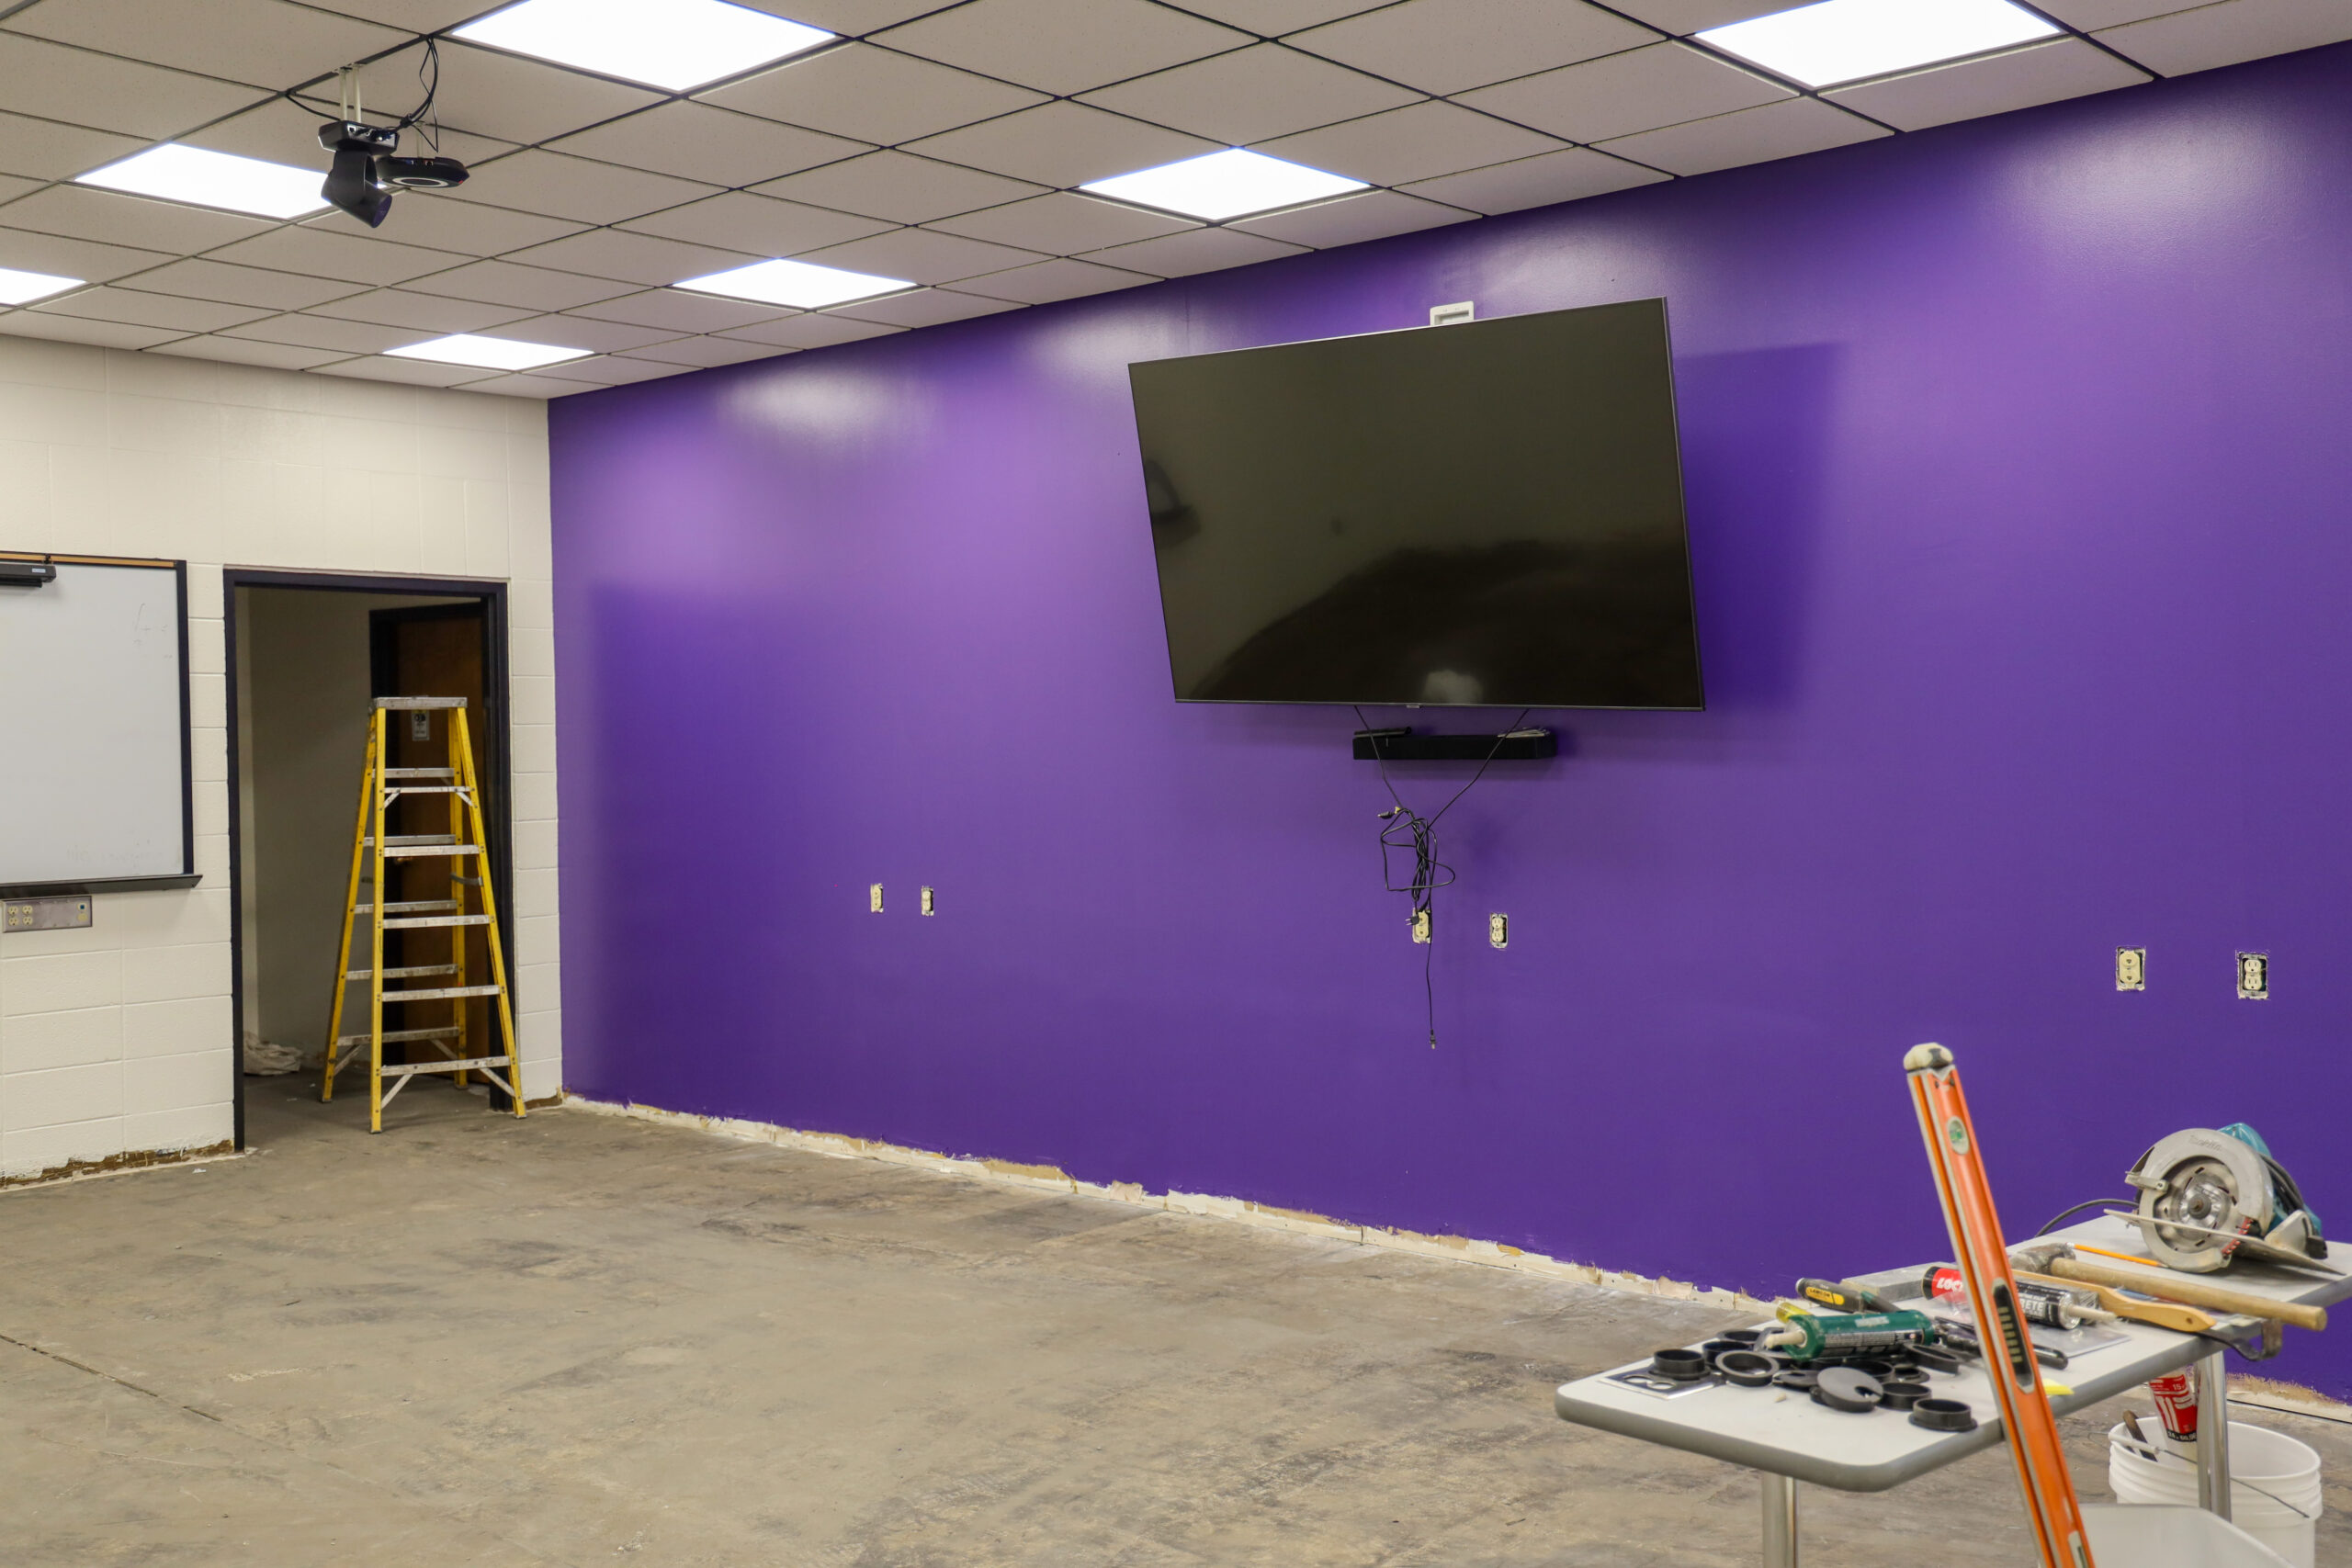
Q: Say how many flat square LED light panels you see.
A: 7